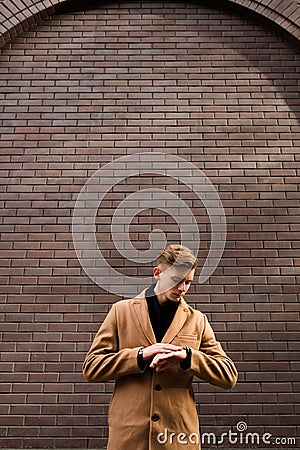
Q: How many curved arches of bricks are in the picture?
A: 1